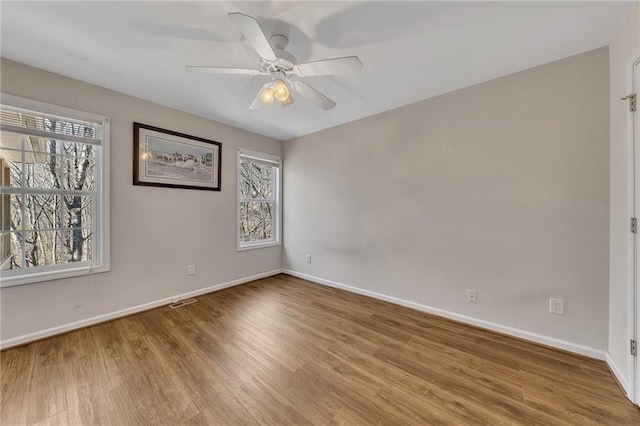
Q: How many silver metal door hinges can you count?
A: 3